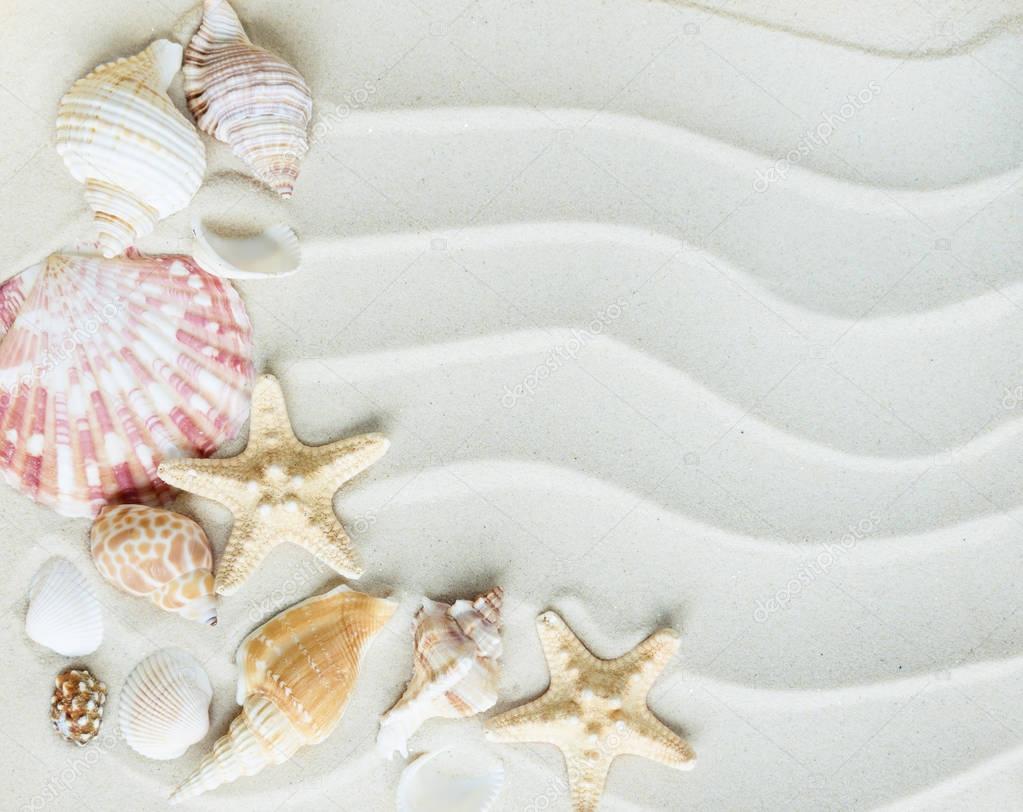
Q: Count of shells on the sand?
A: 11